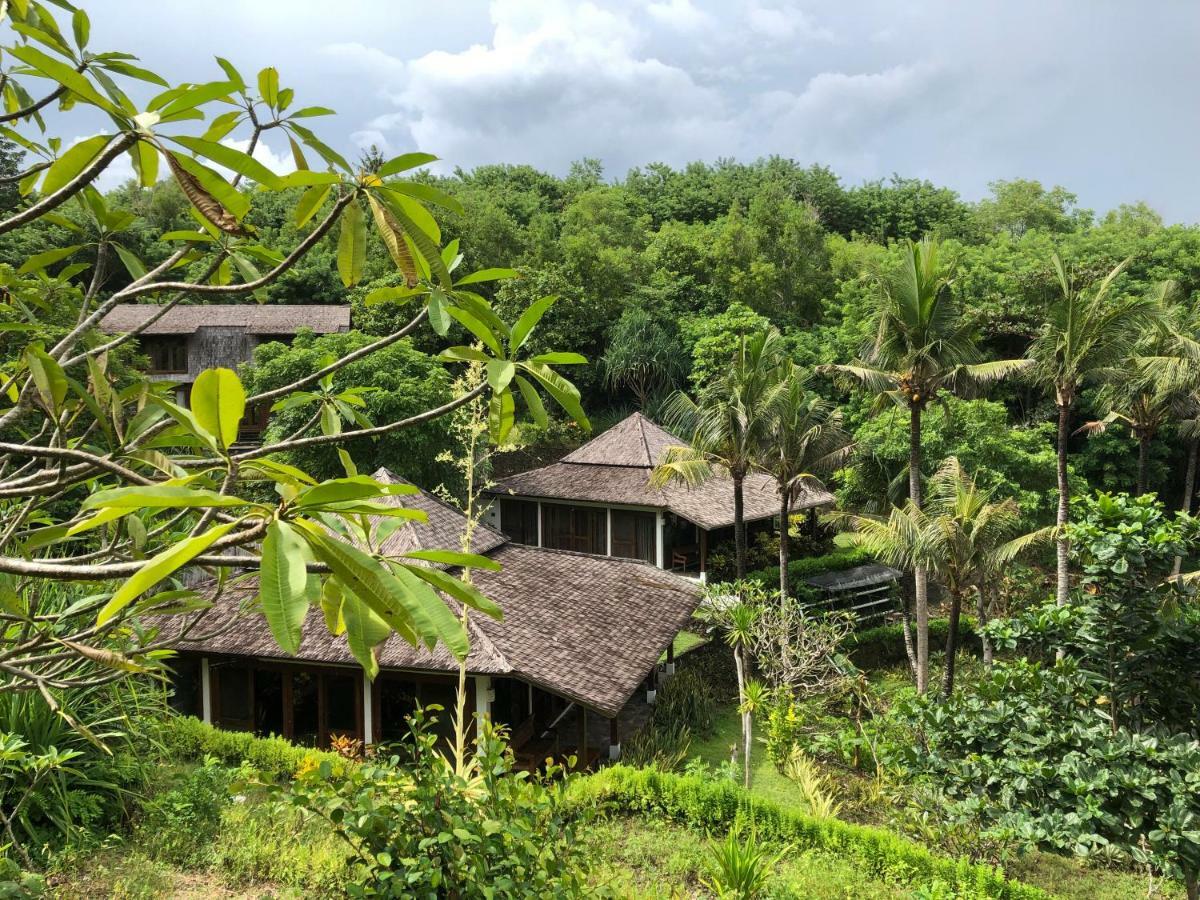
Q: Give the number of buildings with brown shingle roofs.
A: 3